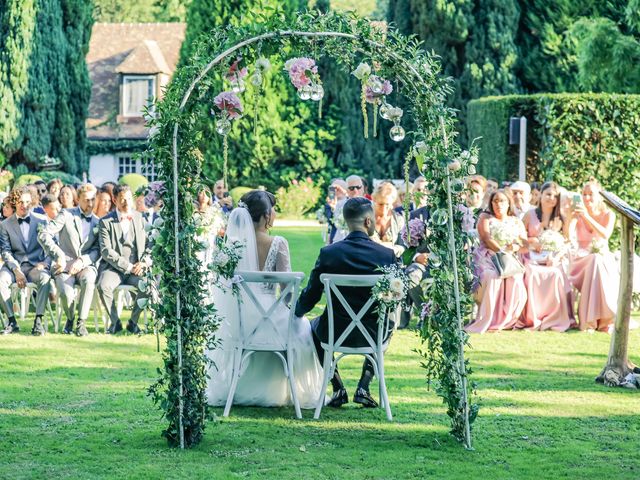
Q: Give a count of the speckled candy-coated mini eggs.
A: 0